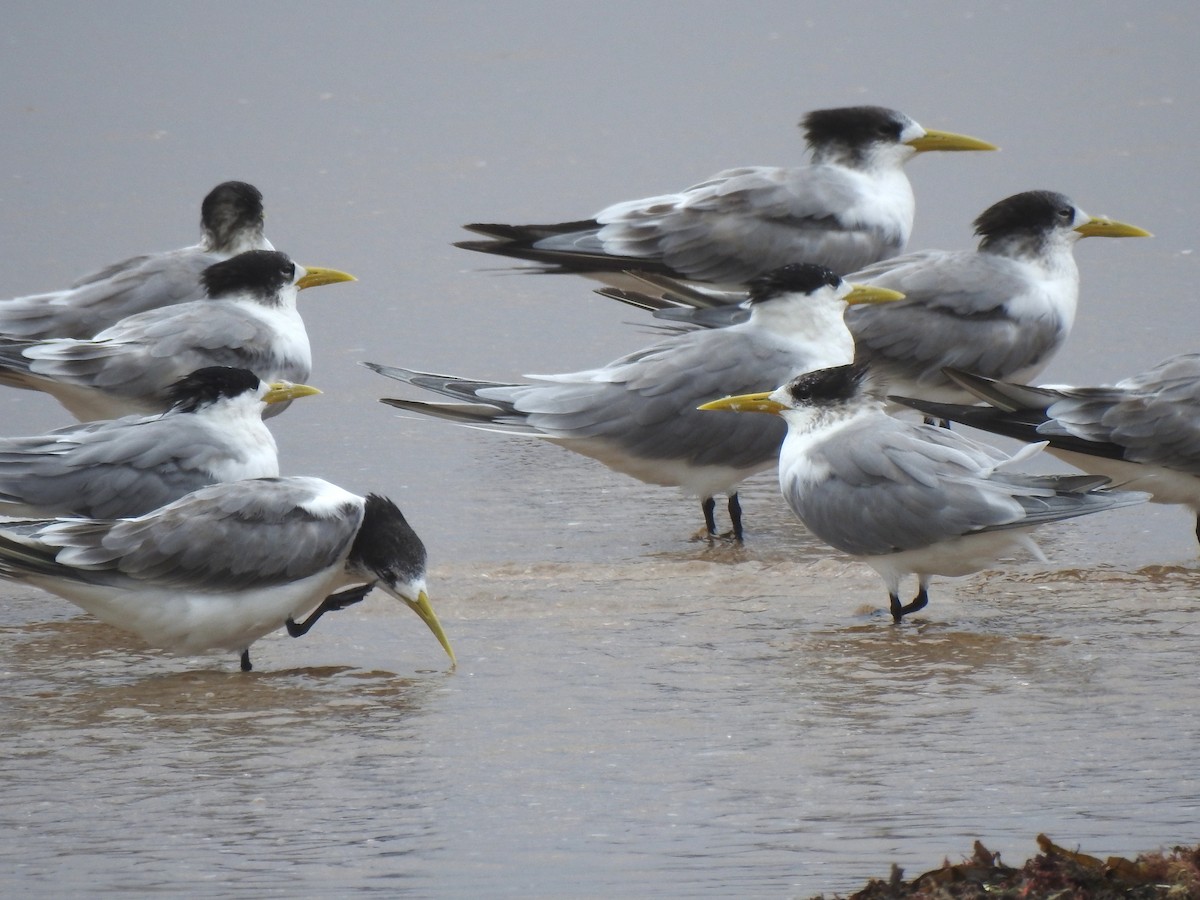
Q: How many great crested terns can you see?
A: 9